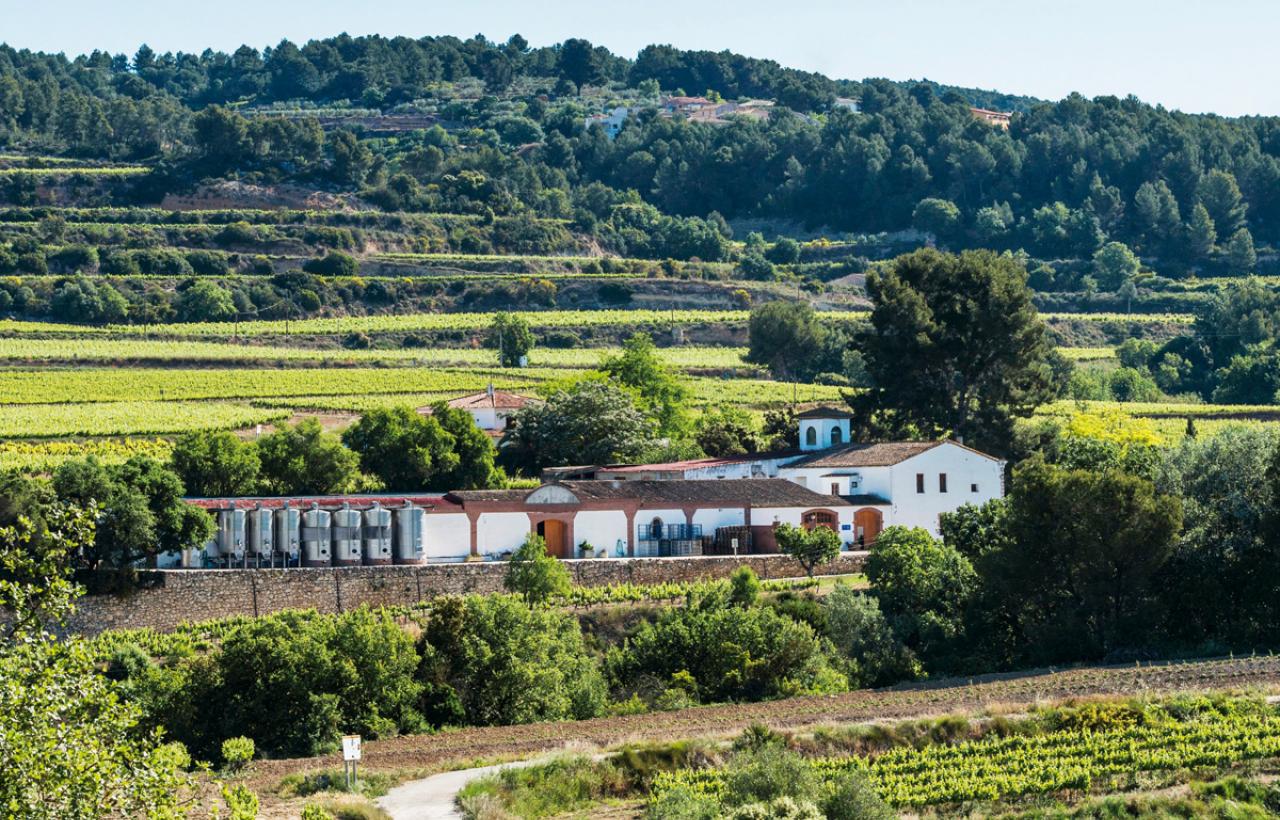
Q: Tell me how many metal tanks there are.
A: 7